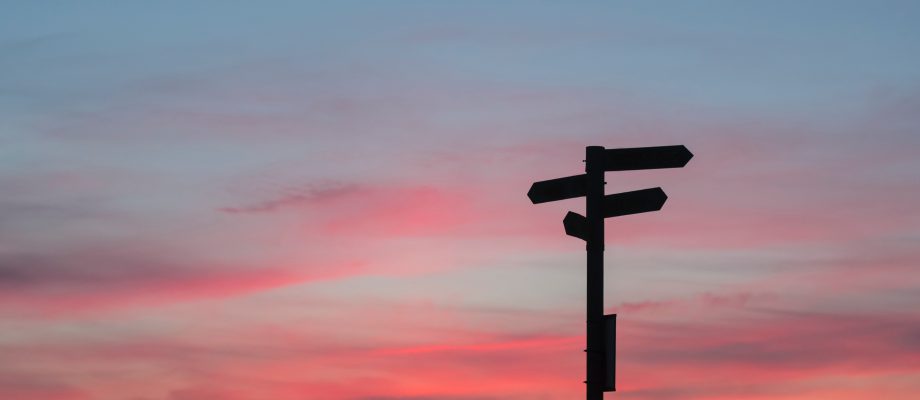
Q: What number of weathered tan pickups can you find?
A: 0